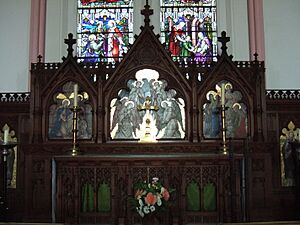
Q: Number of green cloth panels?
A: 4